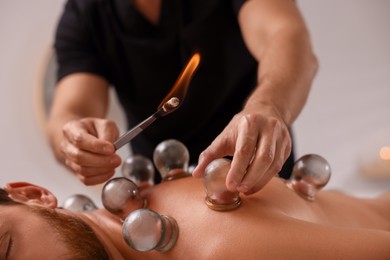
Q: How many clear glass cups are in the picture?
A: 7